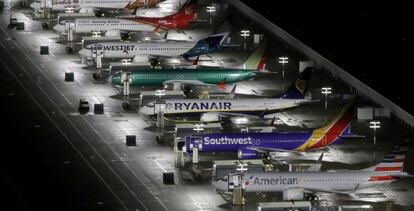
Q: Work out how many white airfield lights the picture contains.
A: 11